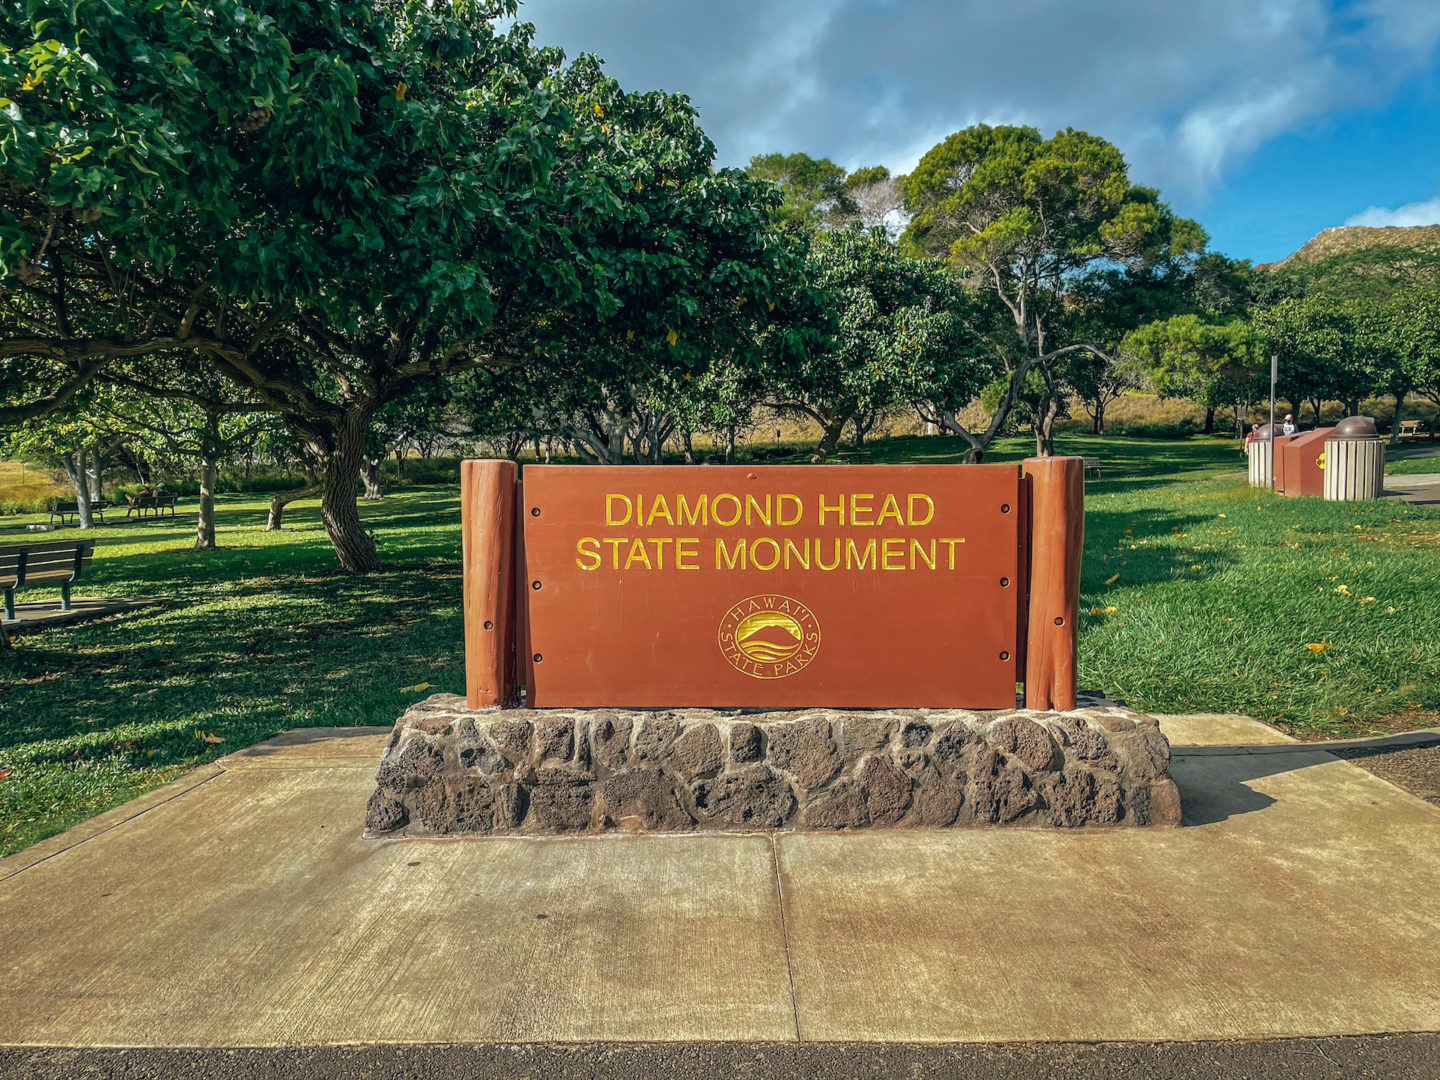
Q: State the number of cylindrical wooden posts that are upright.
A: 2